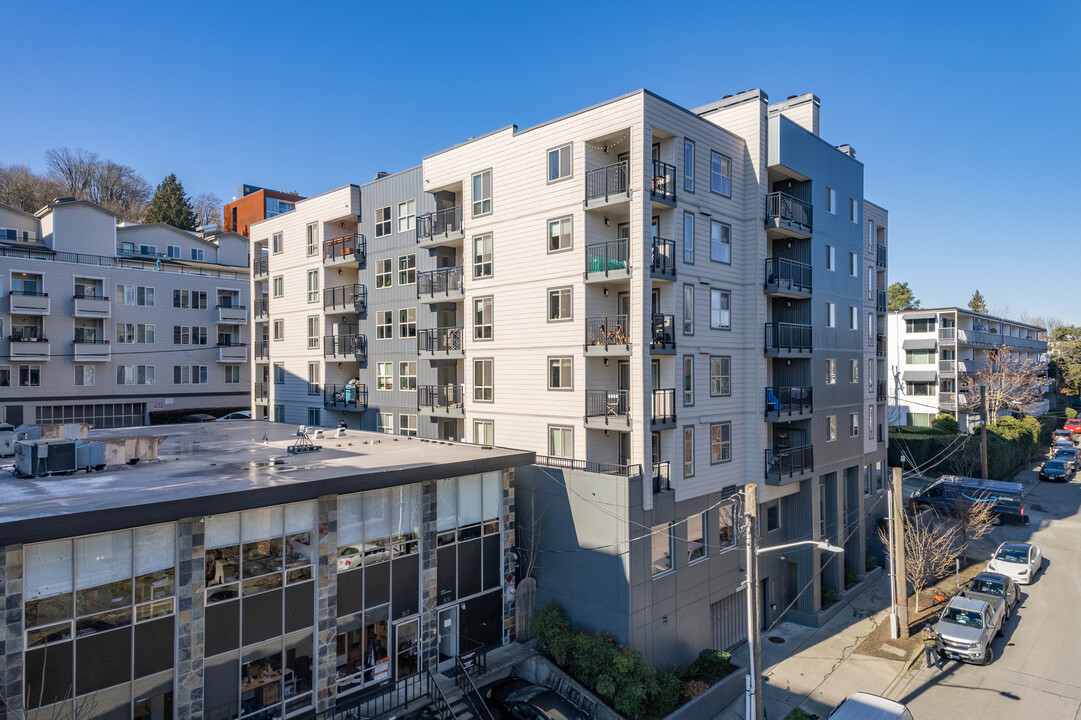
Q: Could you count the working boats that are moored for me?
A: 0